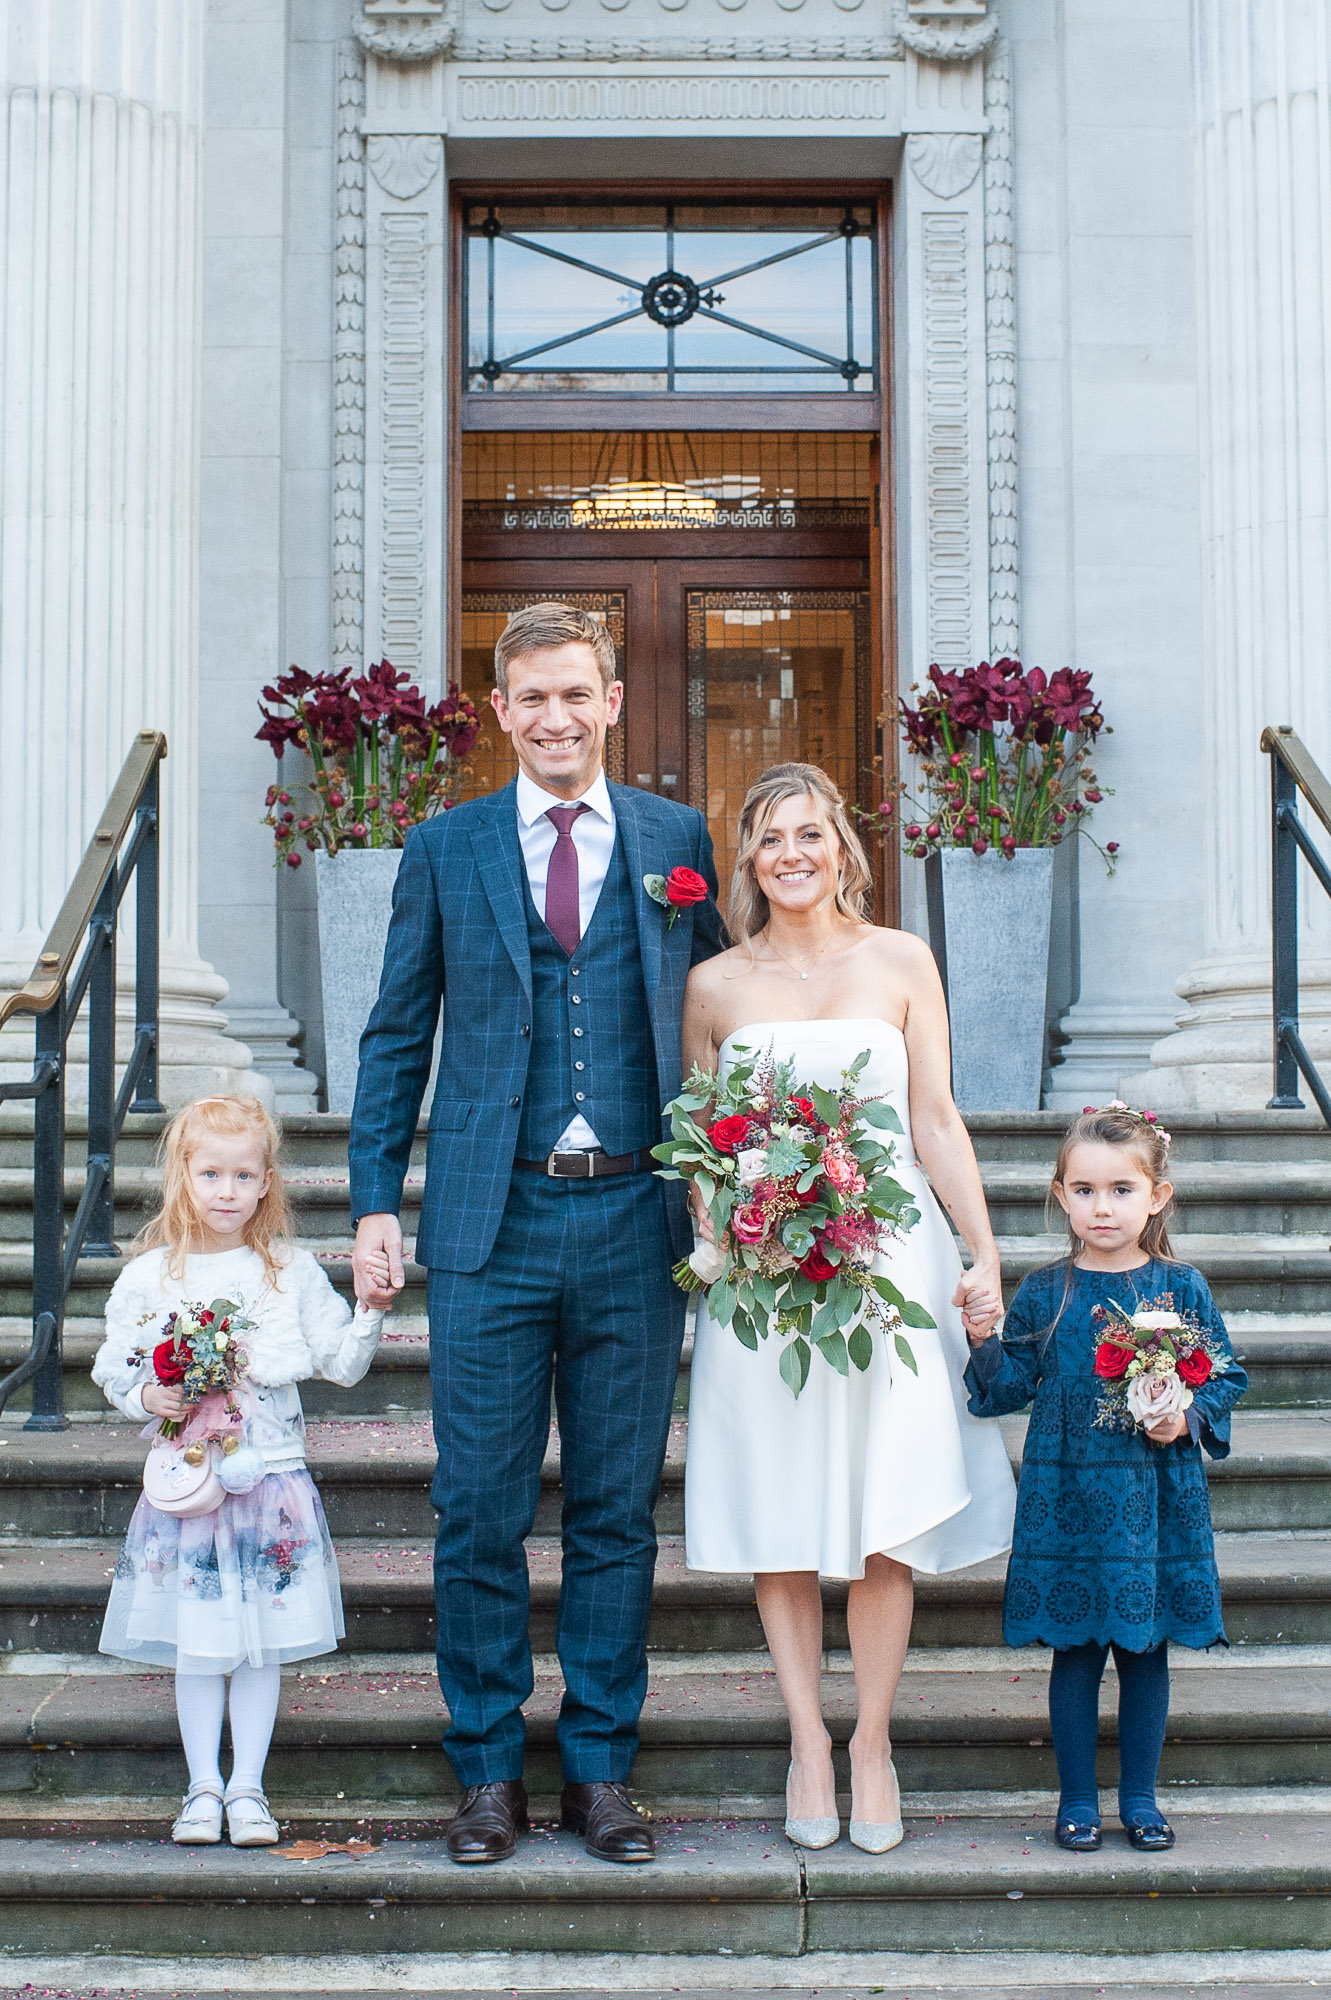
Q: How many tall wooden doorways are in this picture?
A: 1